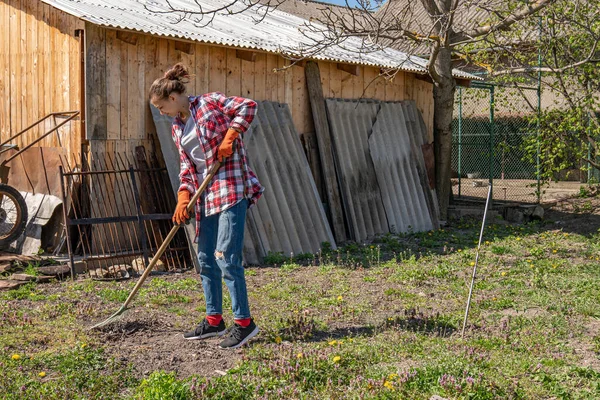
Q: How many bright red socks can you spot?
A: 2